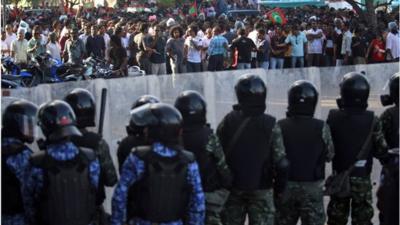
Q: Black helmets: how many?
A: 10